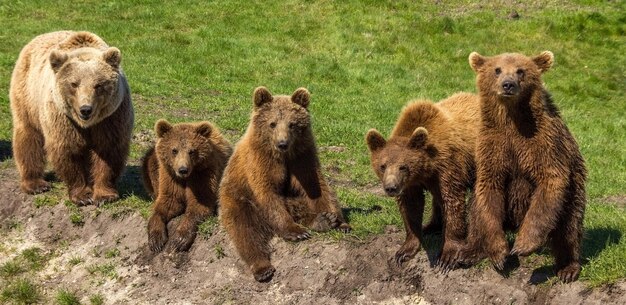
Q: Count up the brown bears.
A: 5